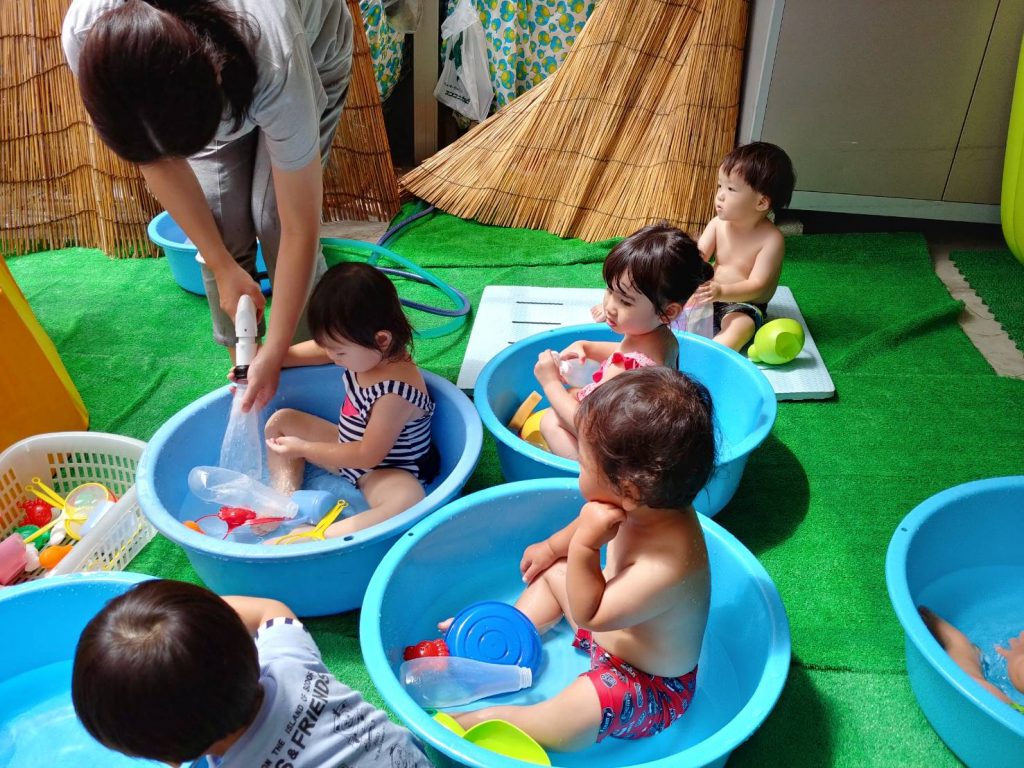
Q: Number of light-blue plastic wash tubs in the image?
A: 6